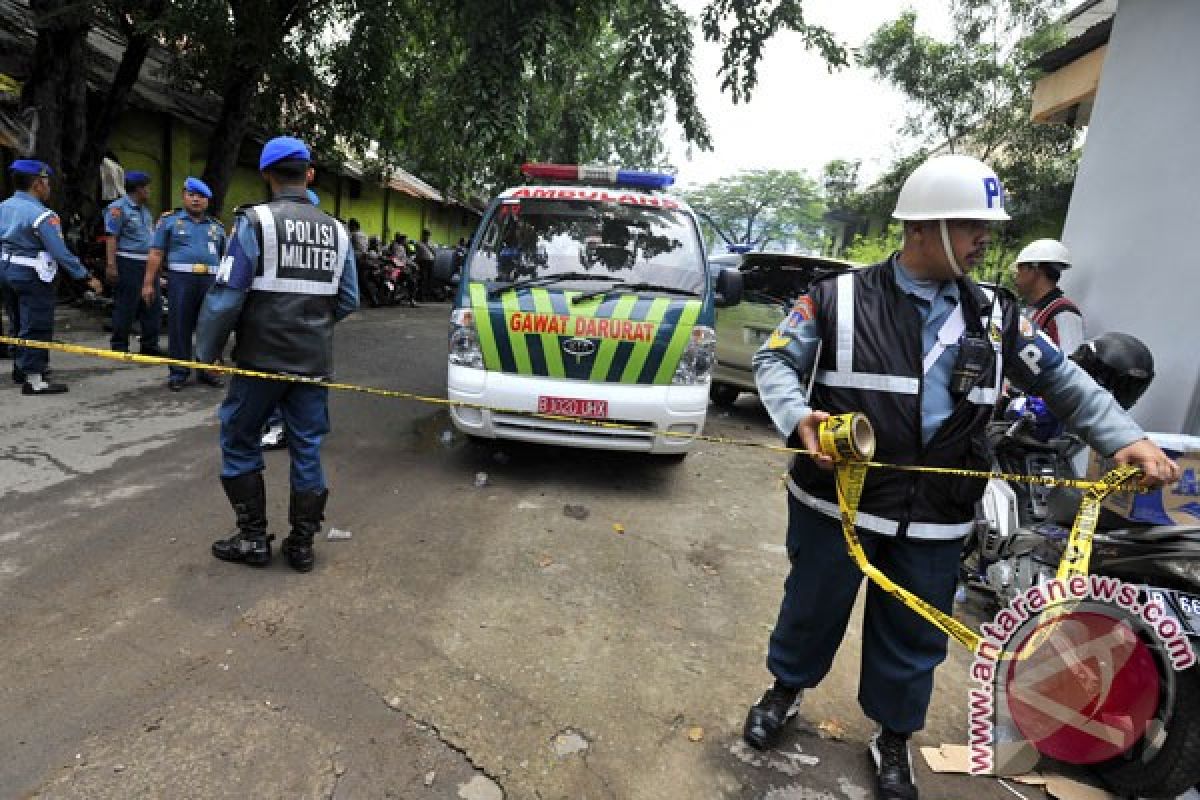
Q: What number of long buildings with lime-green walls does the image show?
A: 1